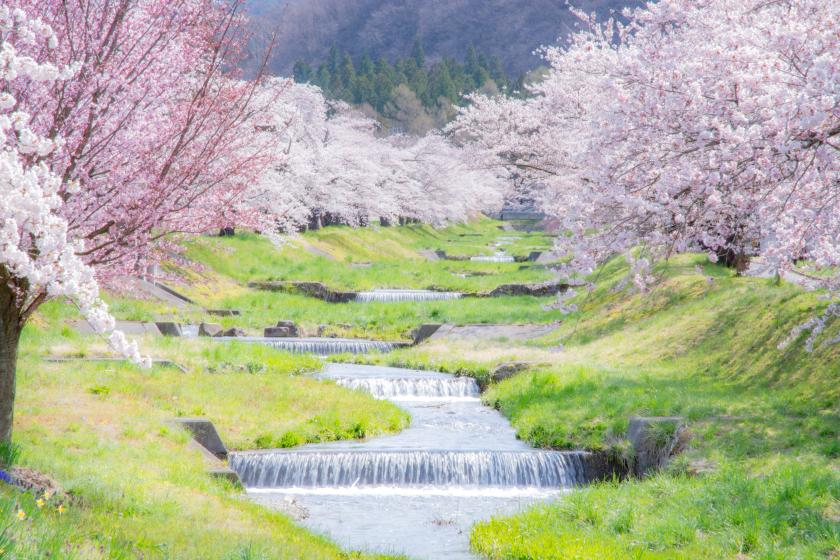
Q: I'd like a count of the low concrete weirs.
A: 5